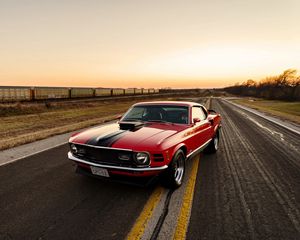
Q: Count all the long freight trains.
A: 1